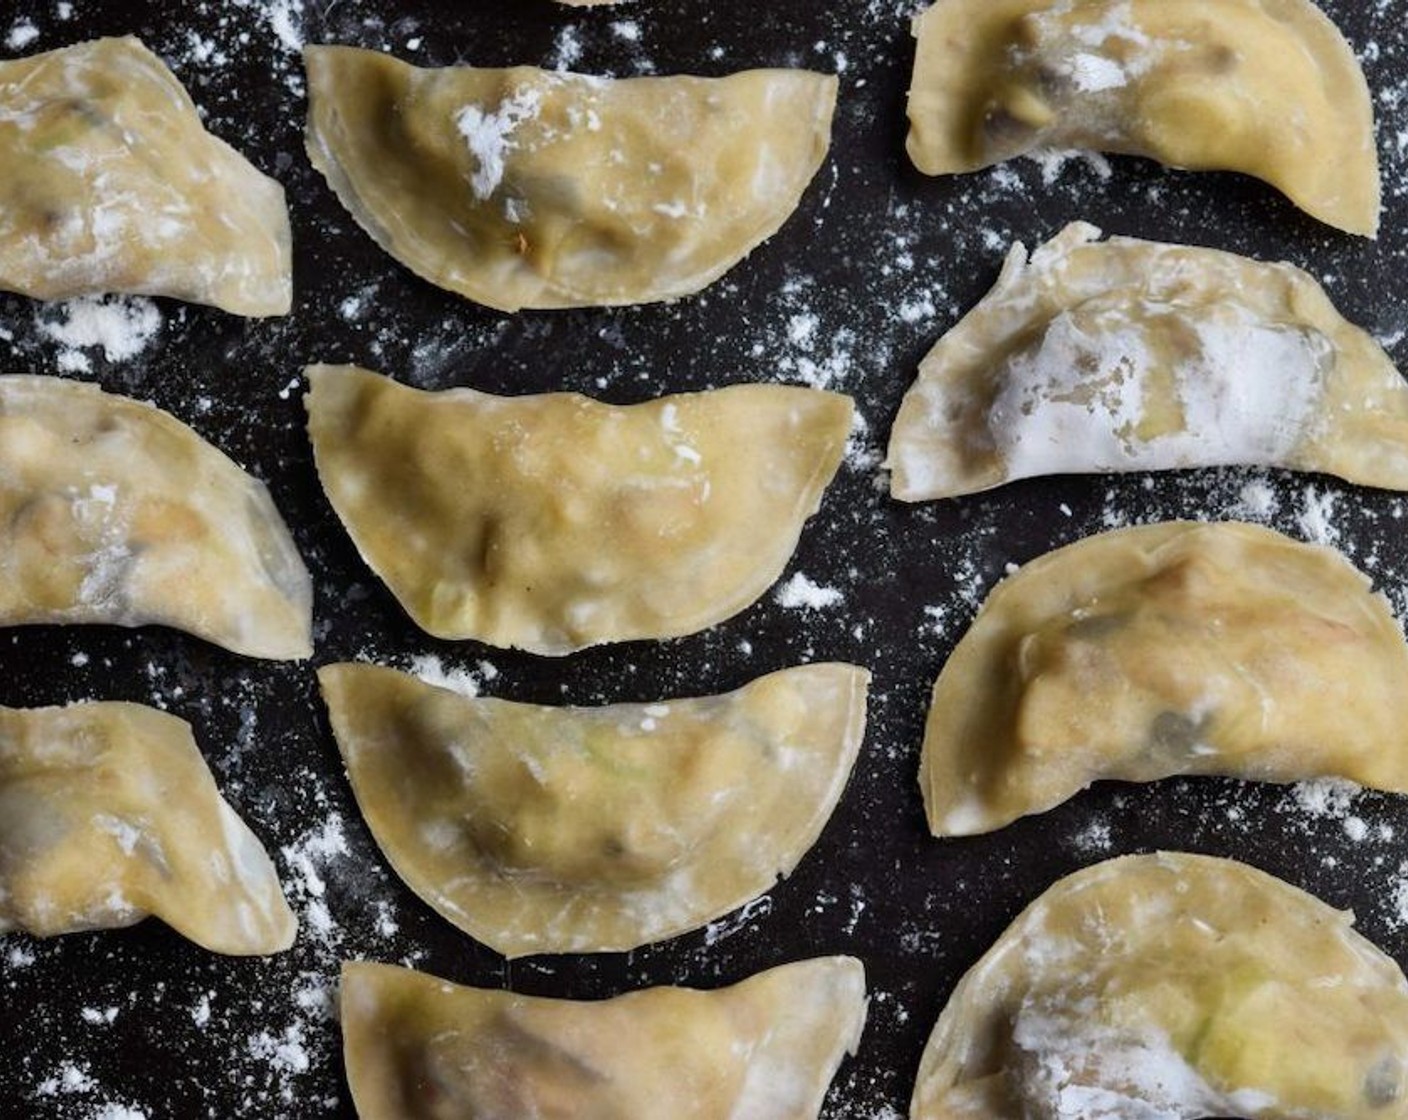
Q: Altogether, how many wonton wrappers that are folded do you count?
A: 11